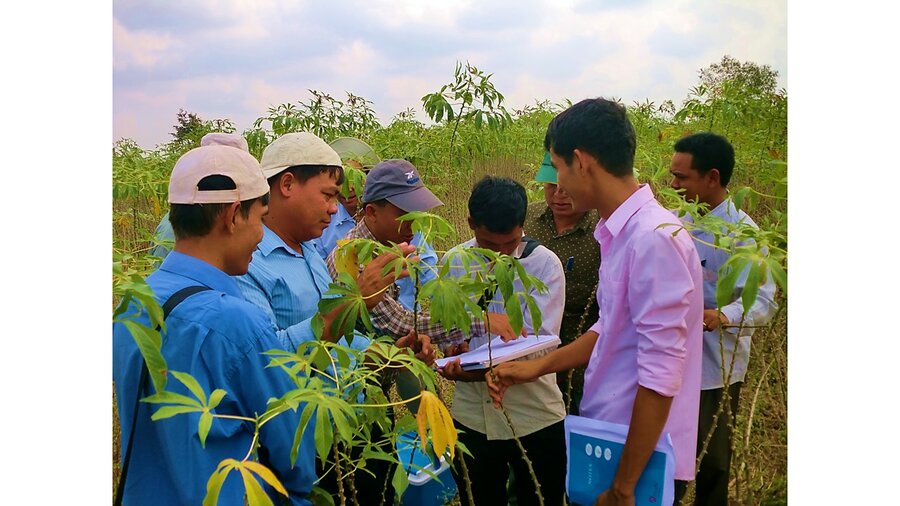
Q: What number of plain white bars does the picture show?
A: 2